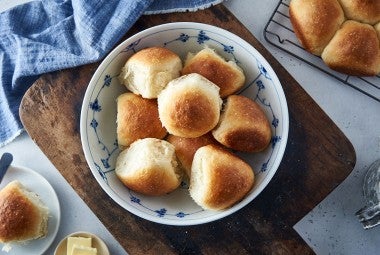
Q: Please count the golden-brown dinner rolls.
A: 12